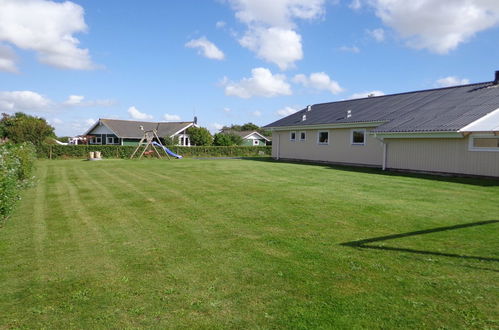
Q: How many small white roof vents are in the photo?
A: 3